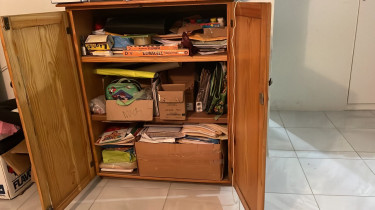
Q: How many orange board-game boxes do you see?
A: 2